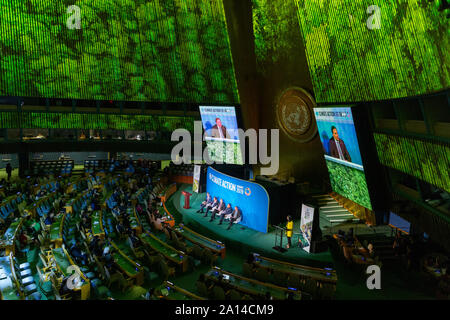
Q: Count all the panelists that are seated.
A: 5